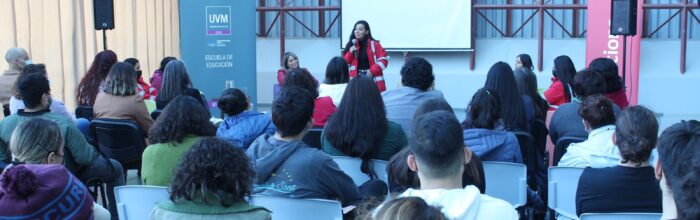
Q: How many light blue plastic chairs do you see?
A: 6